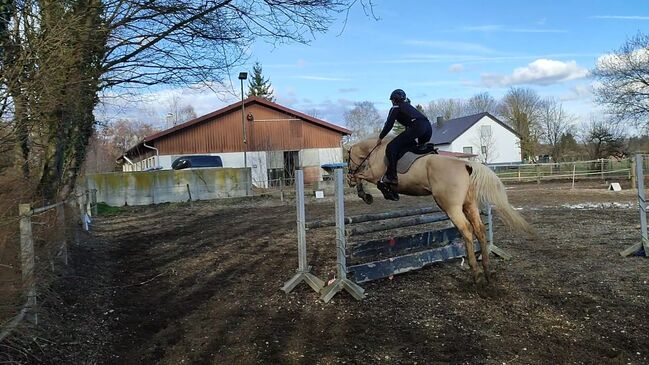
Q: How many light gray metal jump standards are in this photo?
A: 4